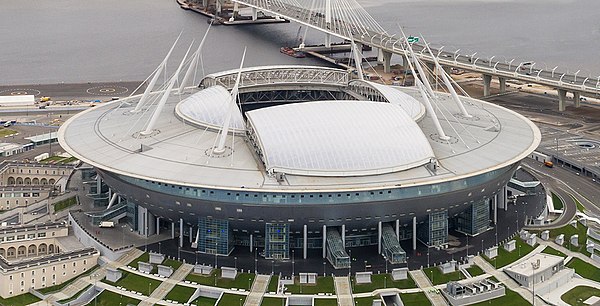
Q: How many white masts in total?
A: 8